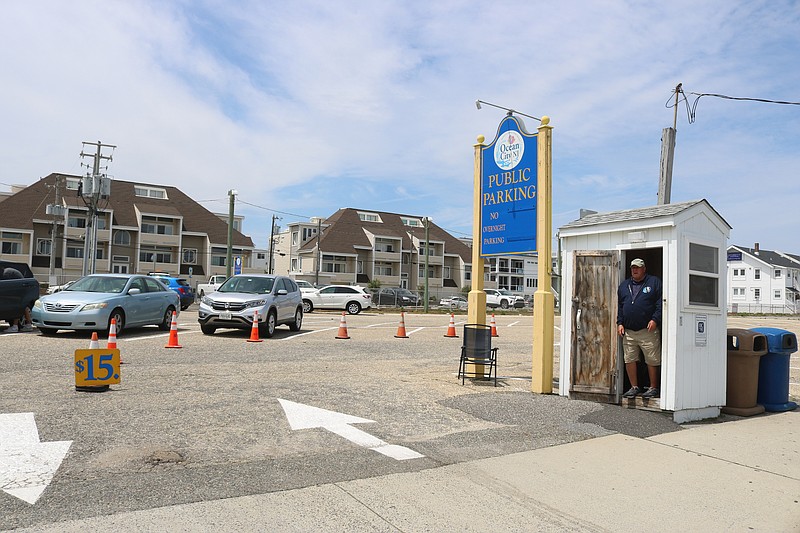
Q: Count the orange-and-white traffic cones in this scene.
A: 8